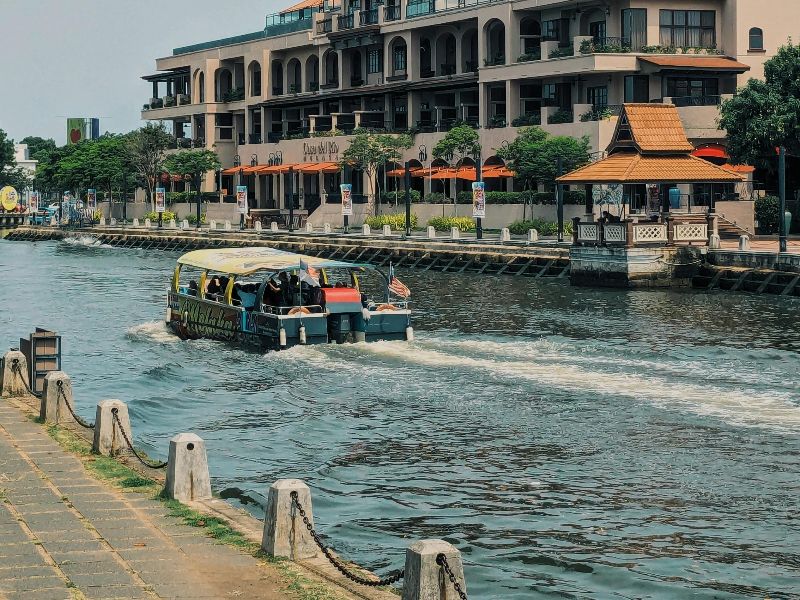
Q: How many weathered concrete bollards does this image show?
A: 6